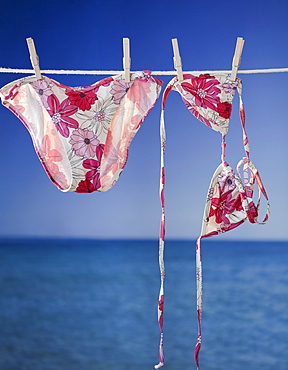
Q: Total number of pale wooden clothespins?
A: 4